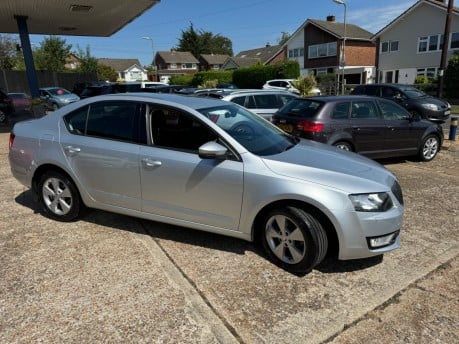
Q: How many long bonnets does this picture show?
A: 1